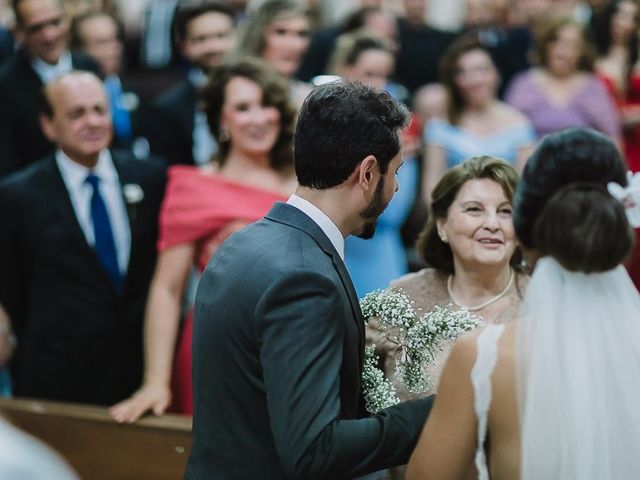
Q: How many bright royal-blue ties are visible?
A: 2